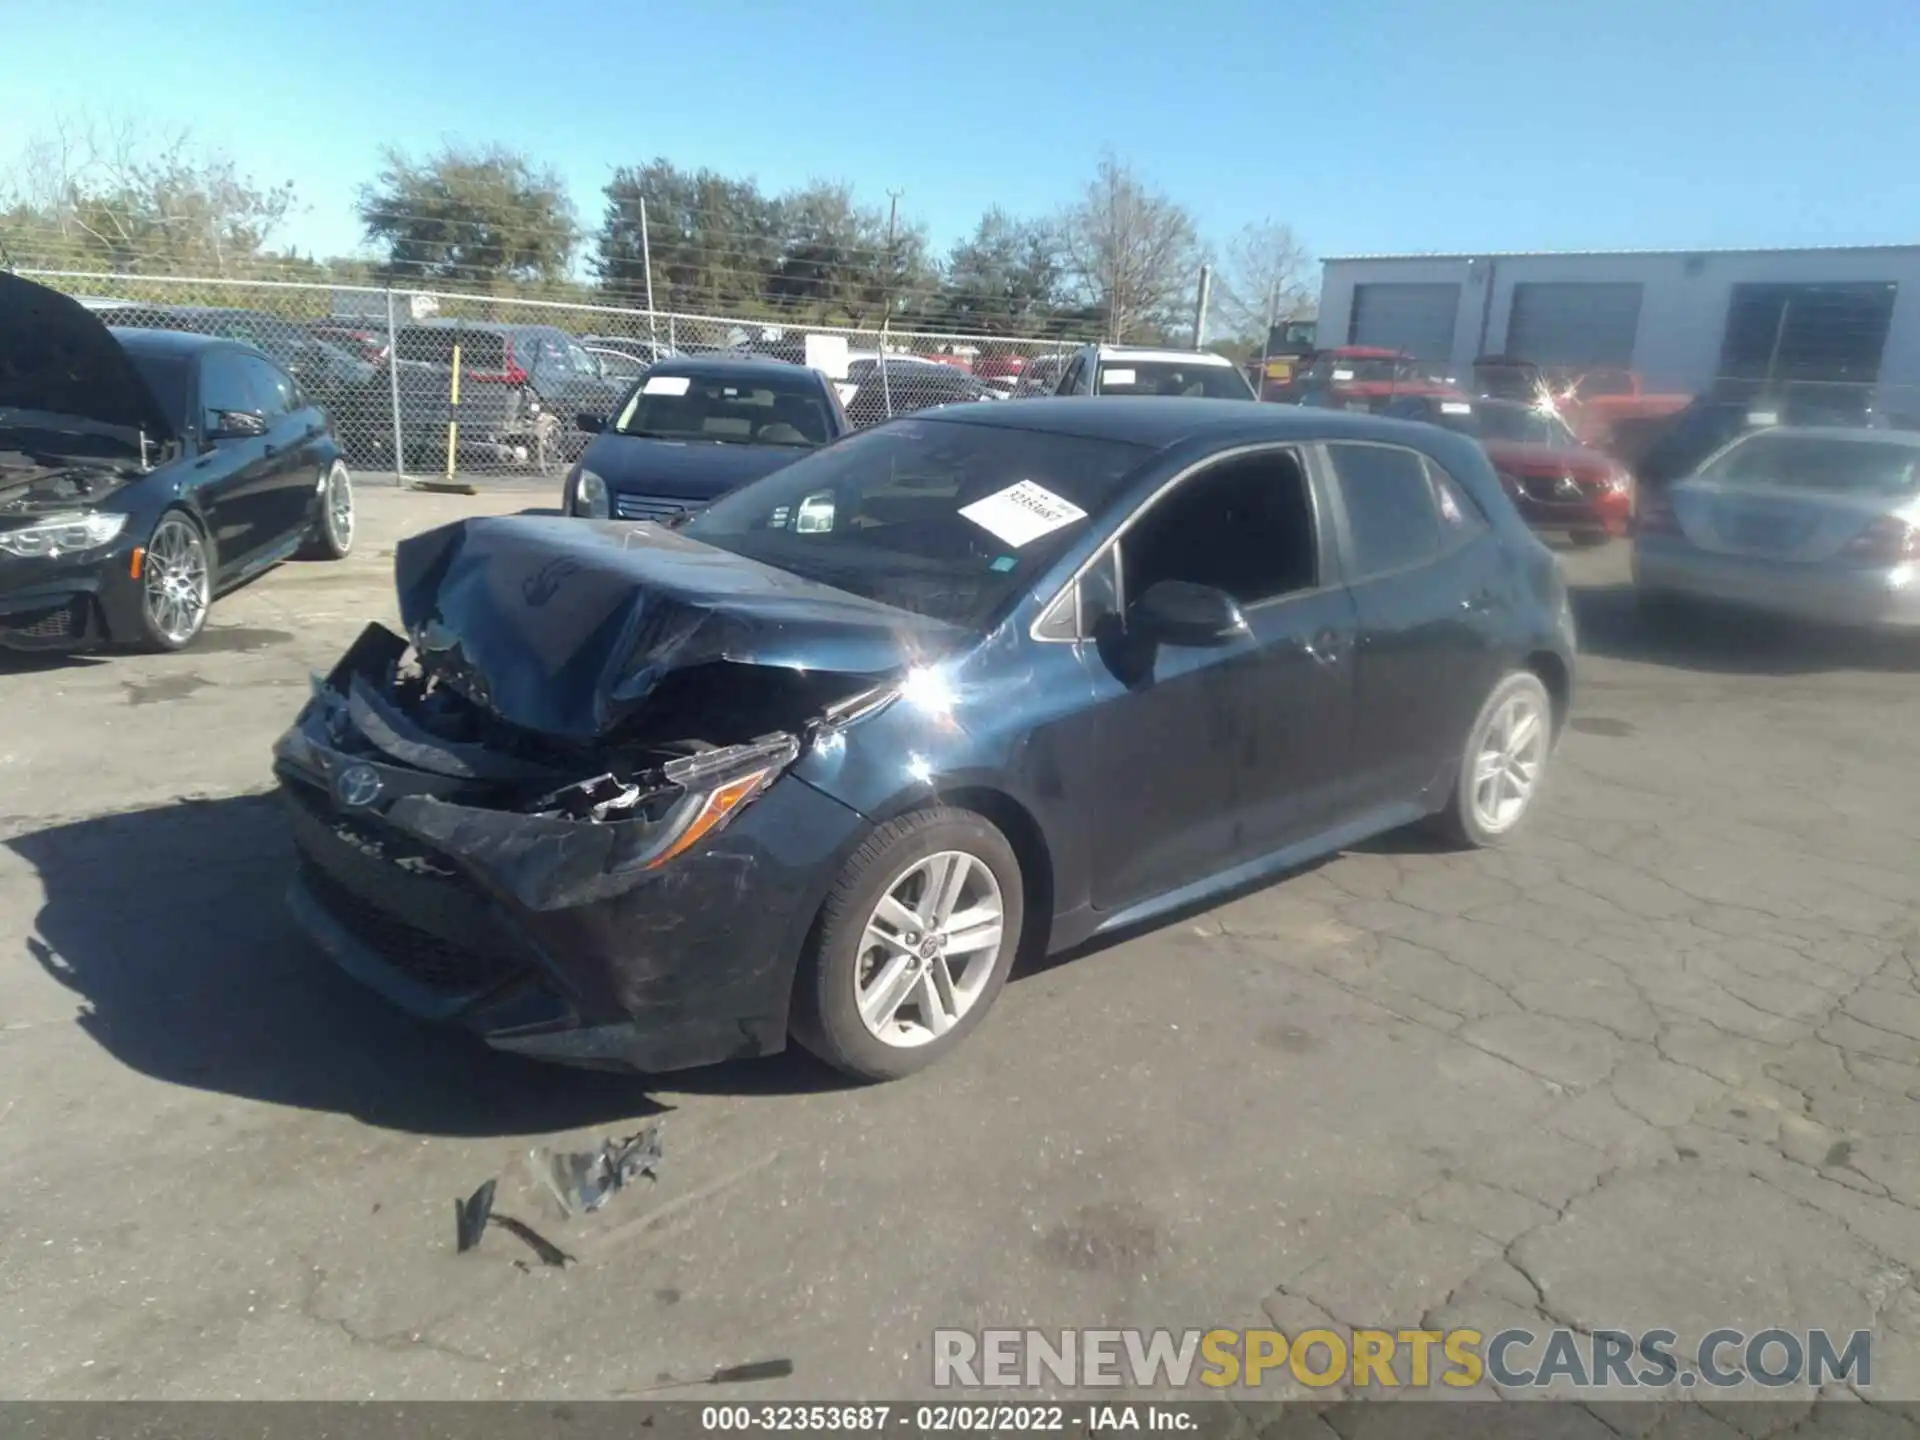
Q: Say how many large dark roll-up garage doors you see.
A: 3